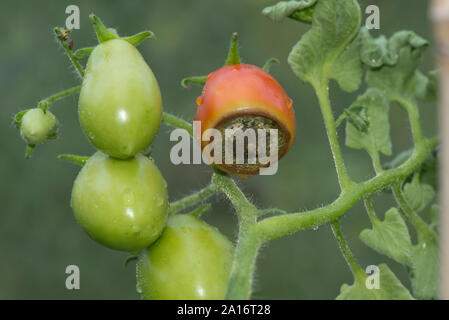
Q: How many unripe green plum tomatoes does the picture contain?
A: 4